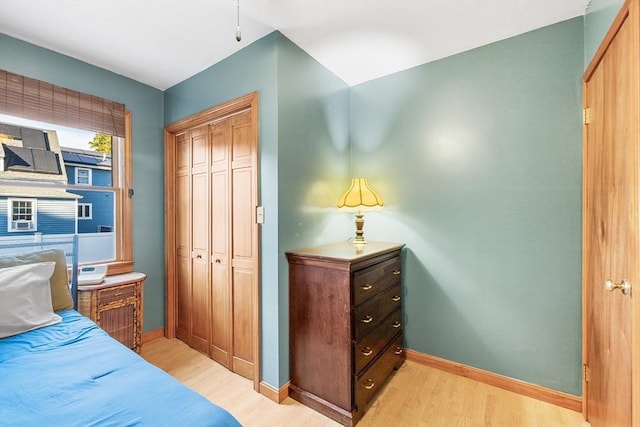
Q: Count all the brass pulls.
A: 8